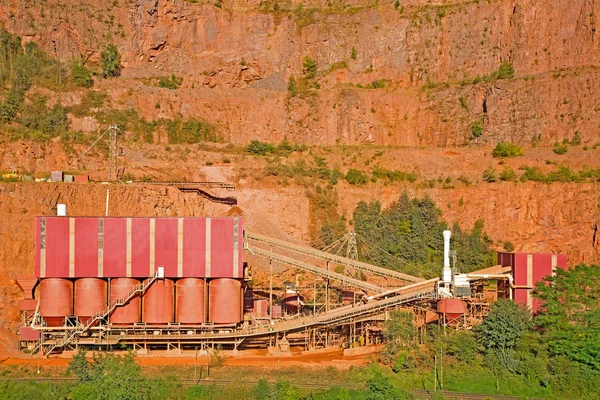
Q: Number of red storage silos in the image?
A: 6